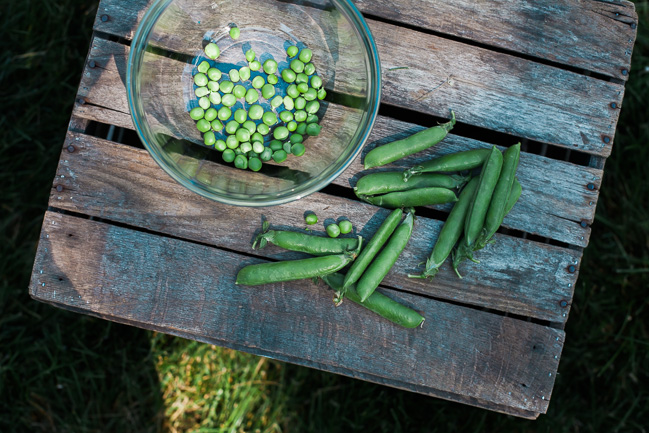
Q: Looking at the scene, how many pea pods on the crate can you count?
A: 13